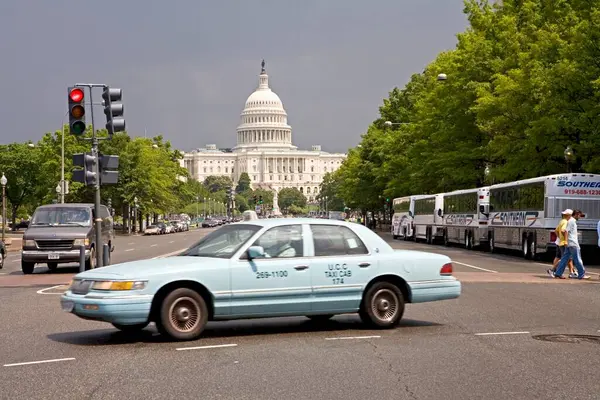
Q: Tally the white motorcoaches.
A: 4